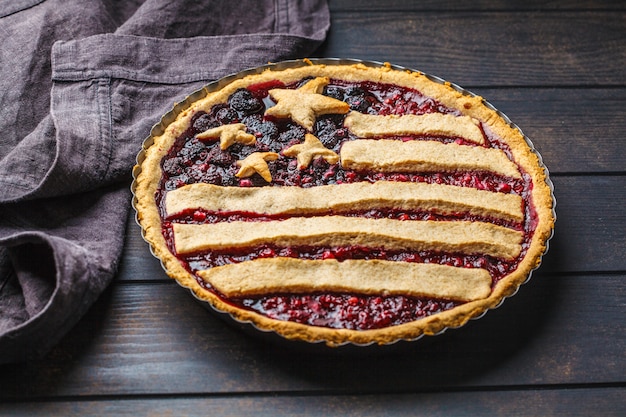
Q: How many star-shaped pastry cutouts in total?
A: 4